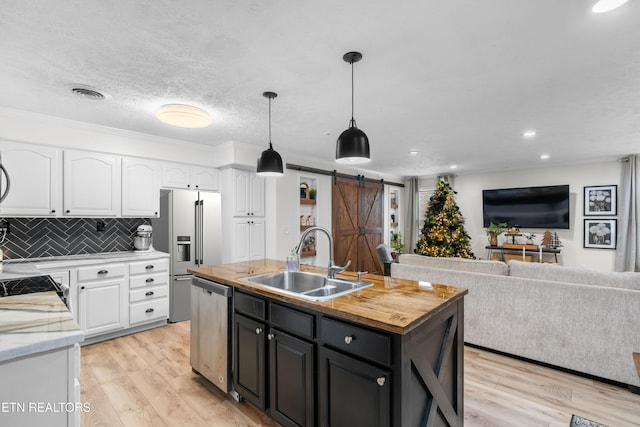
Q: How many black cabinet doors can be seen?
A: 3